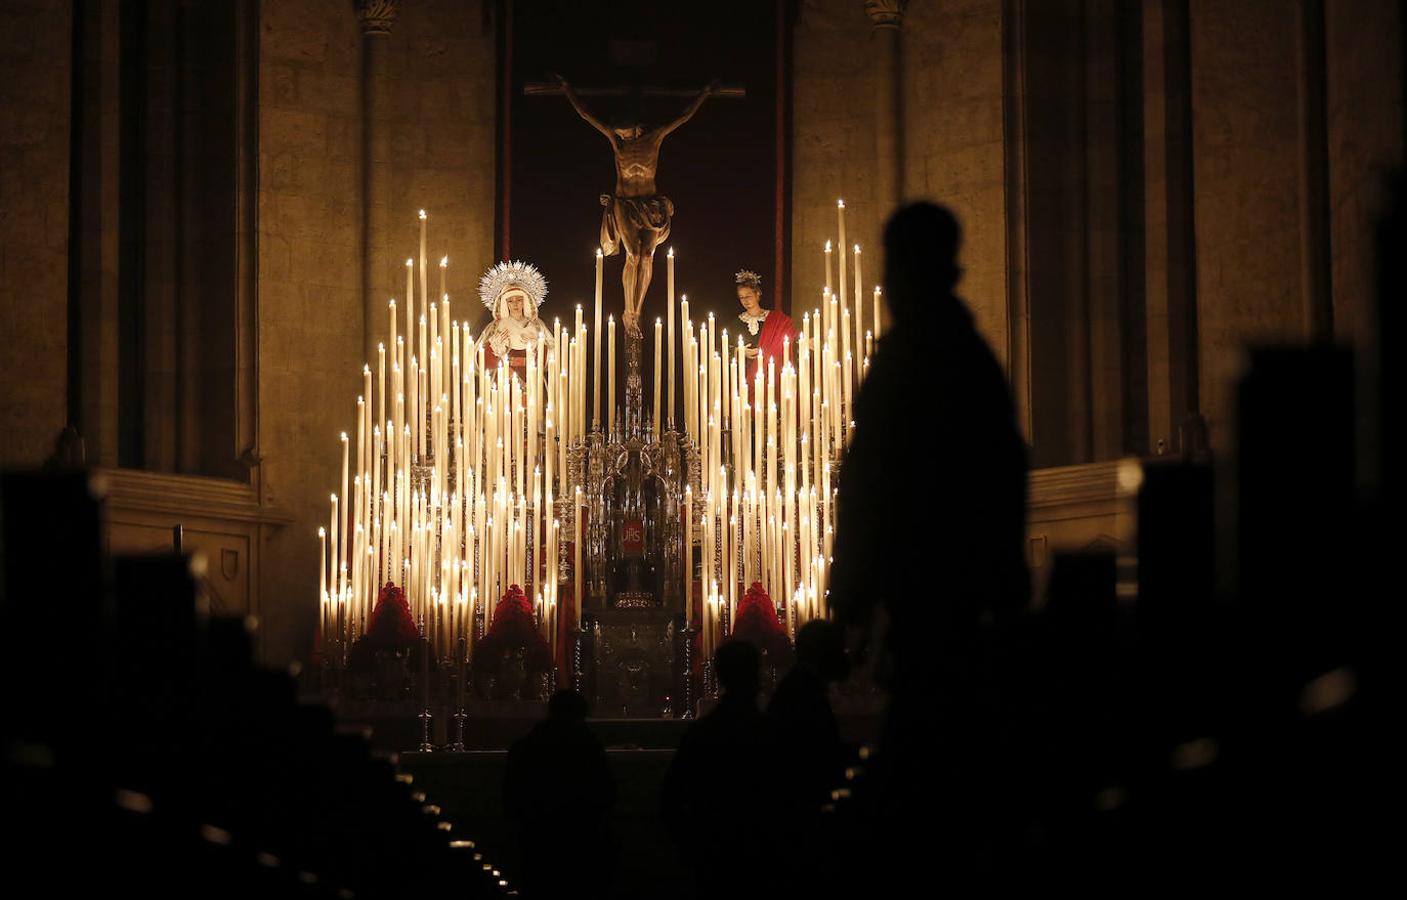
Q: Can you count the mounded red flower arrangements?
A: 3